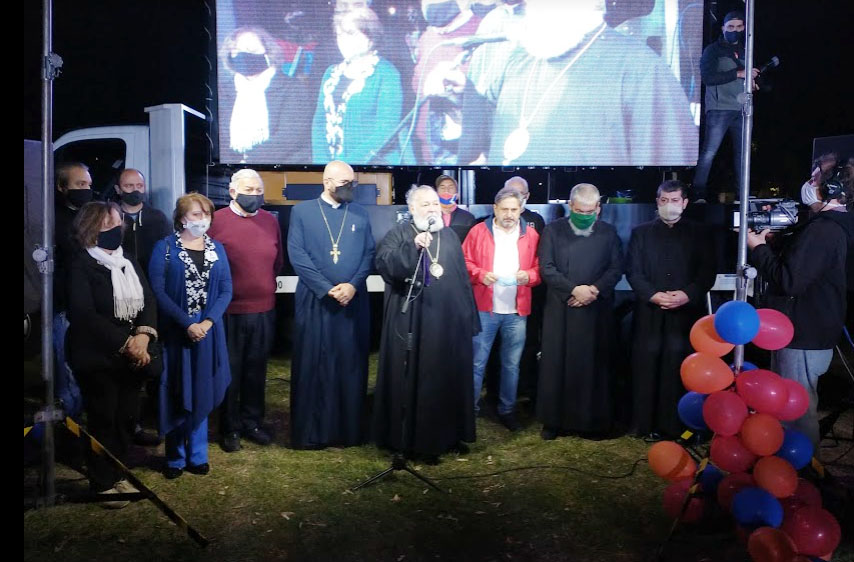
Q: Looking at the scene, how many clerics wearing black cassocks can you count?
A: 3